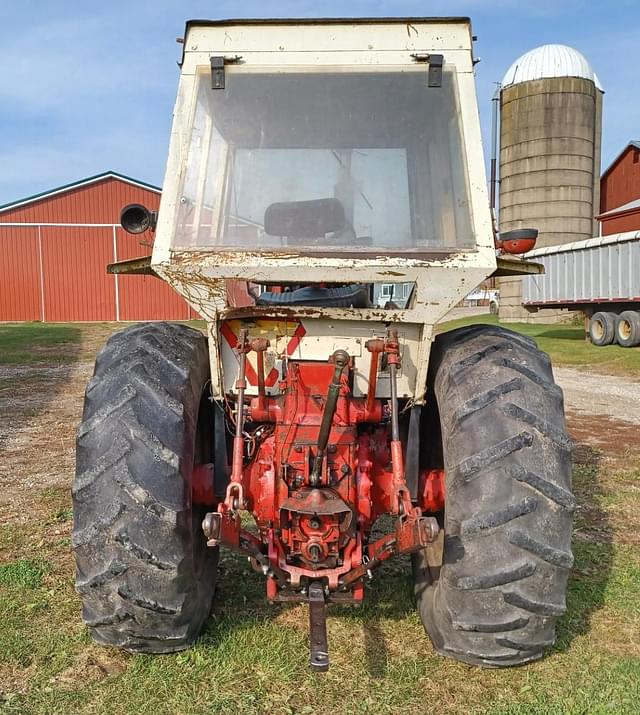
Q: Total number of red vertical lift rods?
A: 2